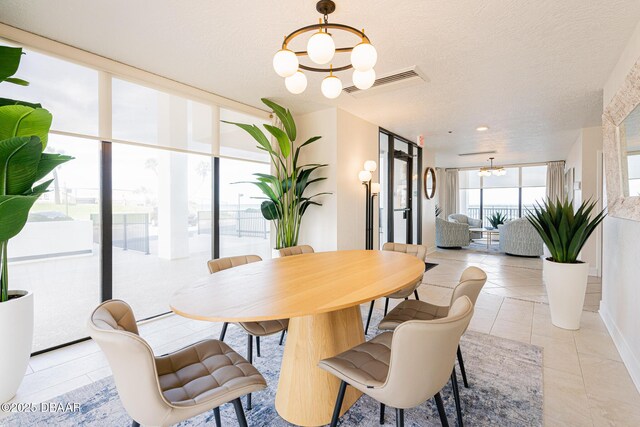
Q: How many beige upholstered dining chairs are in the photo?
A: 6